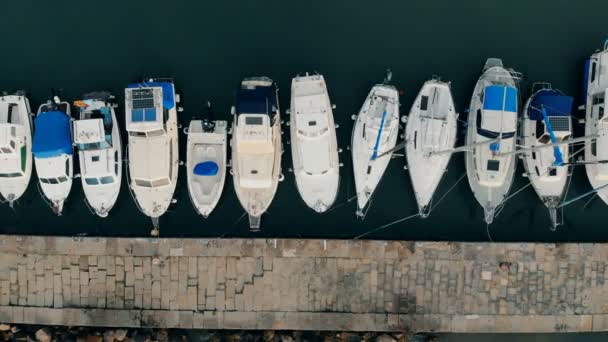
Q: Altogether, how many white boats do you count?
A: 12